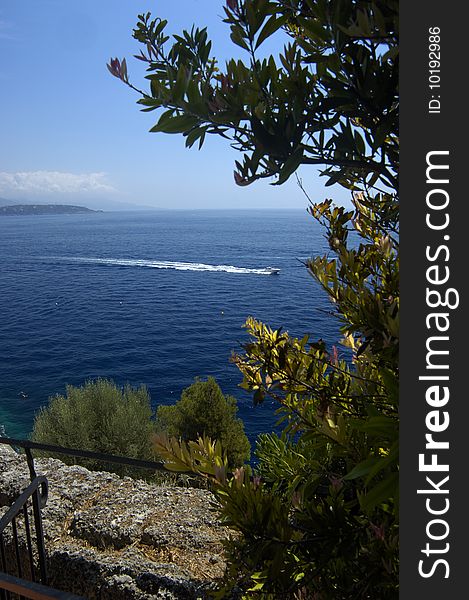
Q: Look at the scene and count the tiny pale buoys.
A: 3